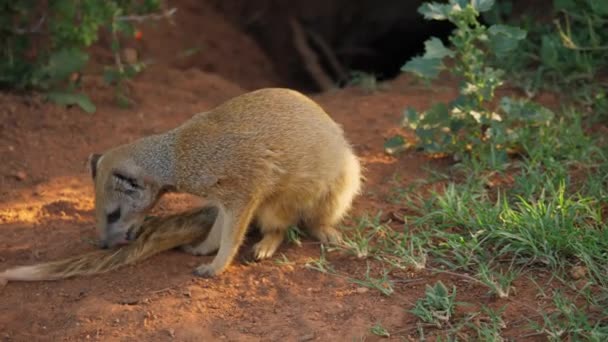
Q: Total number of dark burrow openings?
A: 1